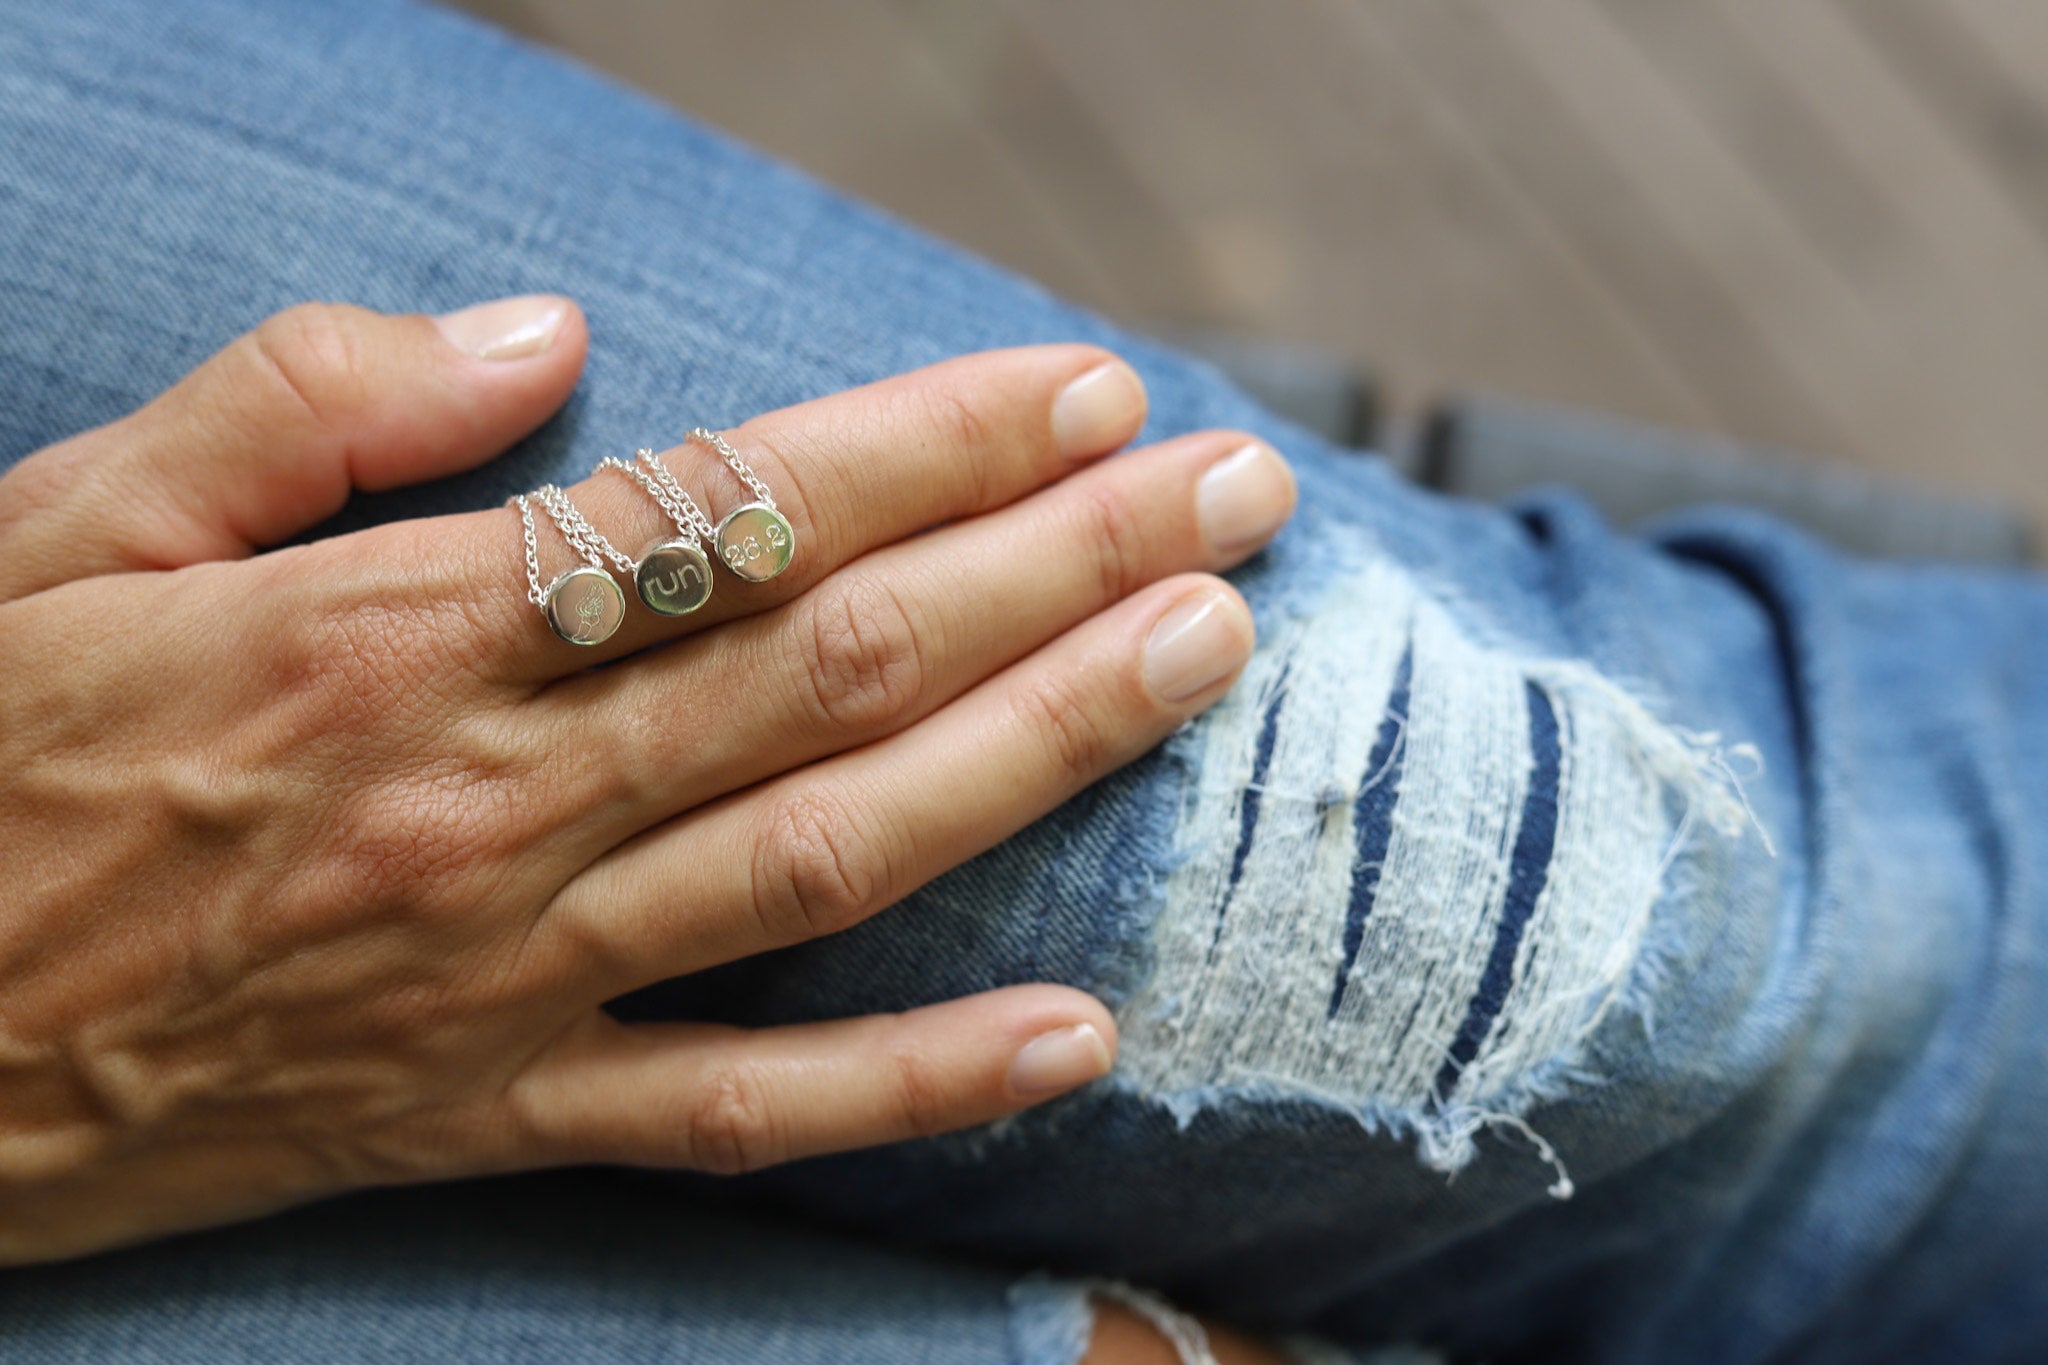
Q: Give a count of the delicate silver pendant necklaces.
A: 3